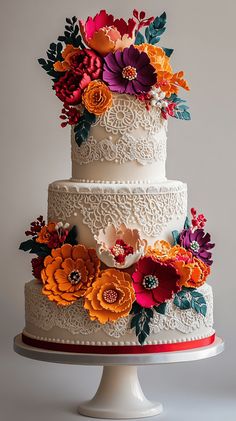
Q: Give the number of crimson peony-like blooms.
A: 2